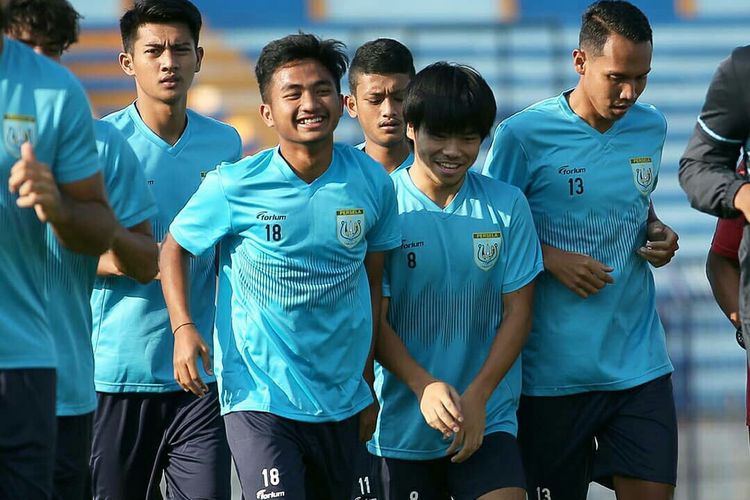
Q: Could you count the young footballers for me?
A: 7